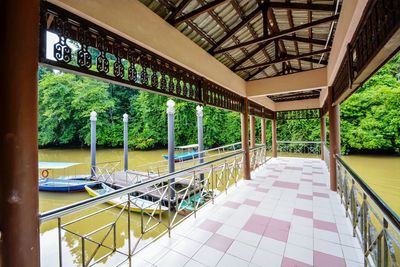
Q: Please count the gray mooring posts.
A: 4